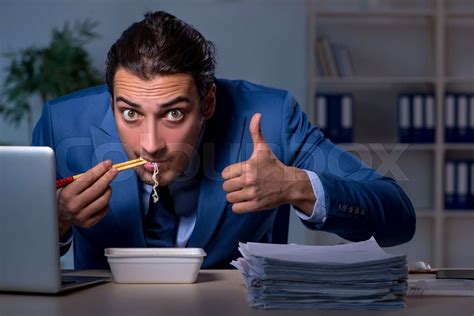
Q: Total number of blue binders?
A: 12